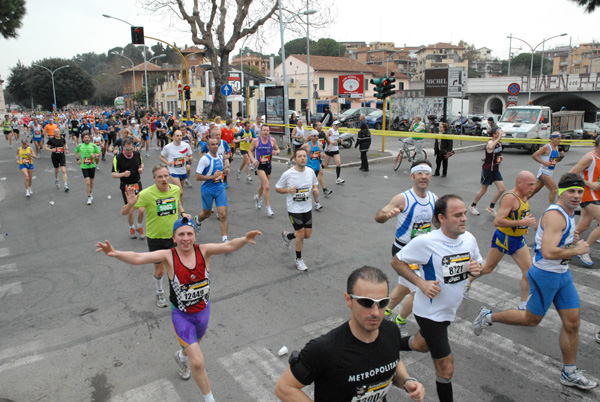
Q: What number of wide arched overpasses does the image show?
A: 1